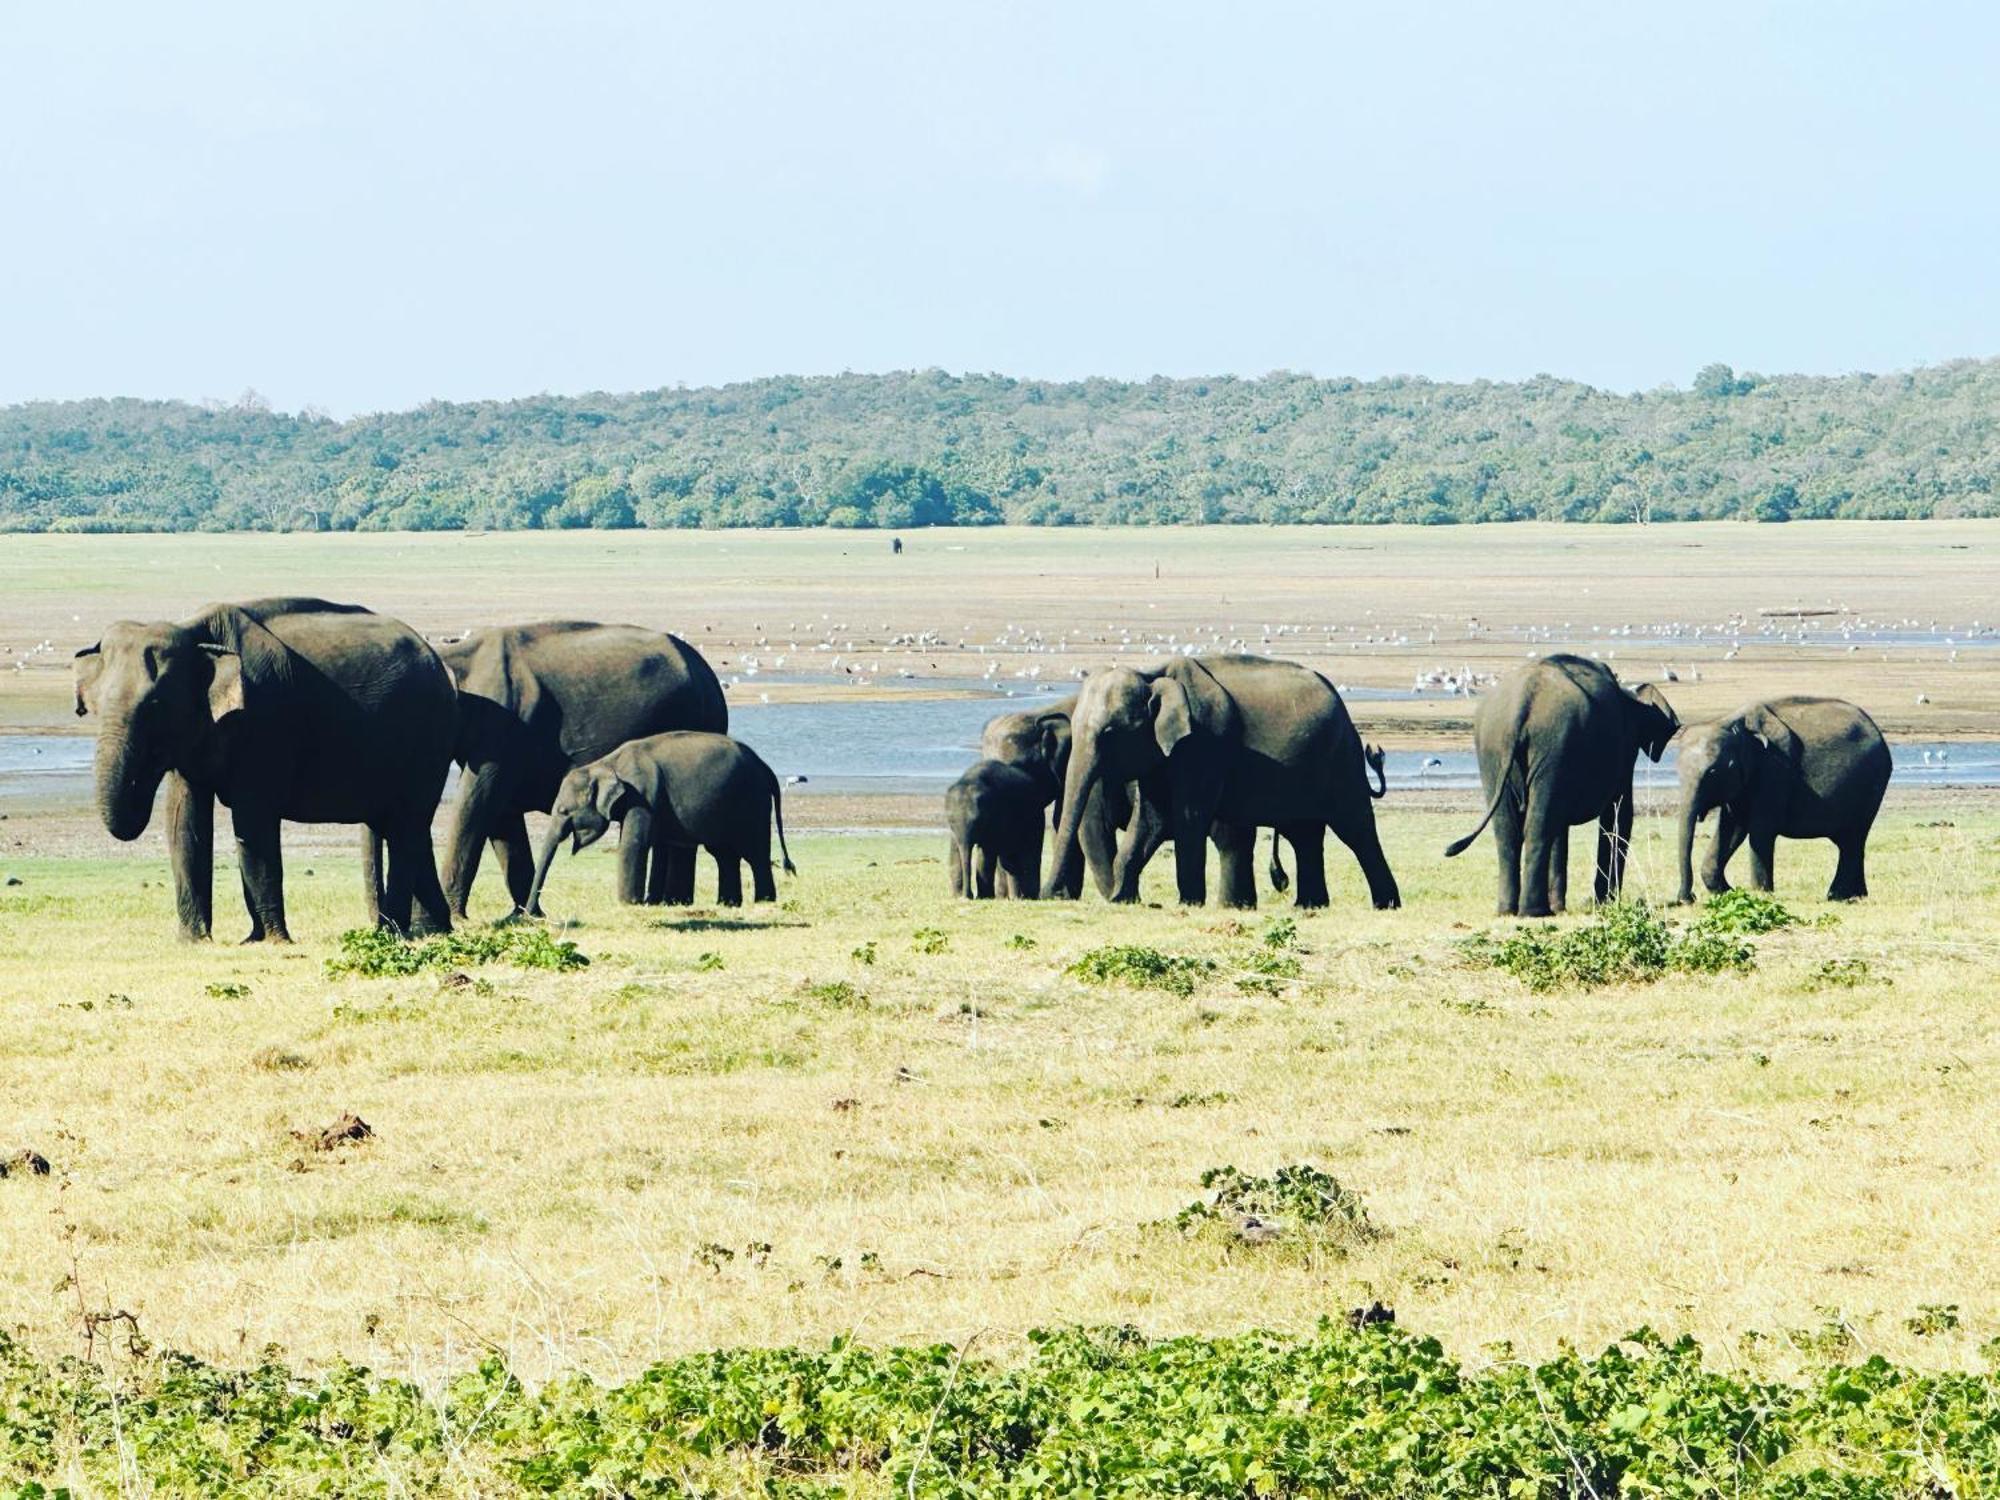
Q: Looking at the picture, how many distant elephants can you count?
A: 1